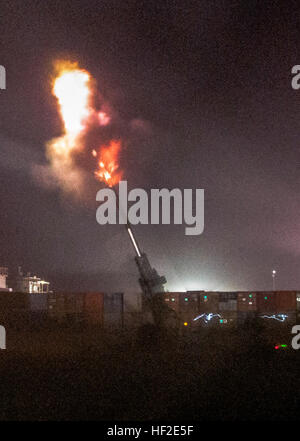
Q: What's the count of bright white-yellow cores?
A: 1